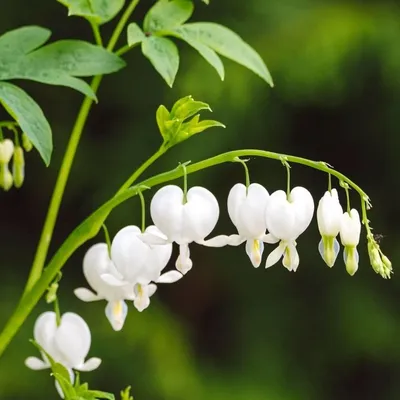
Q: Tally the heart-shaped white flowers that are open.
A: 6